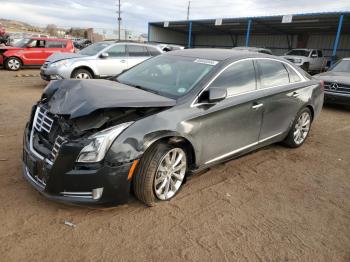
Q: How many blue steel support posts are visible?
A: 4